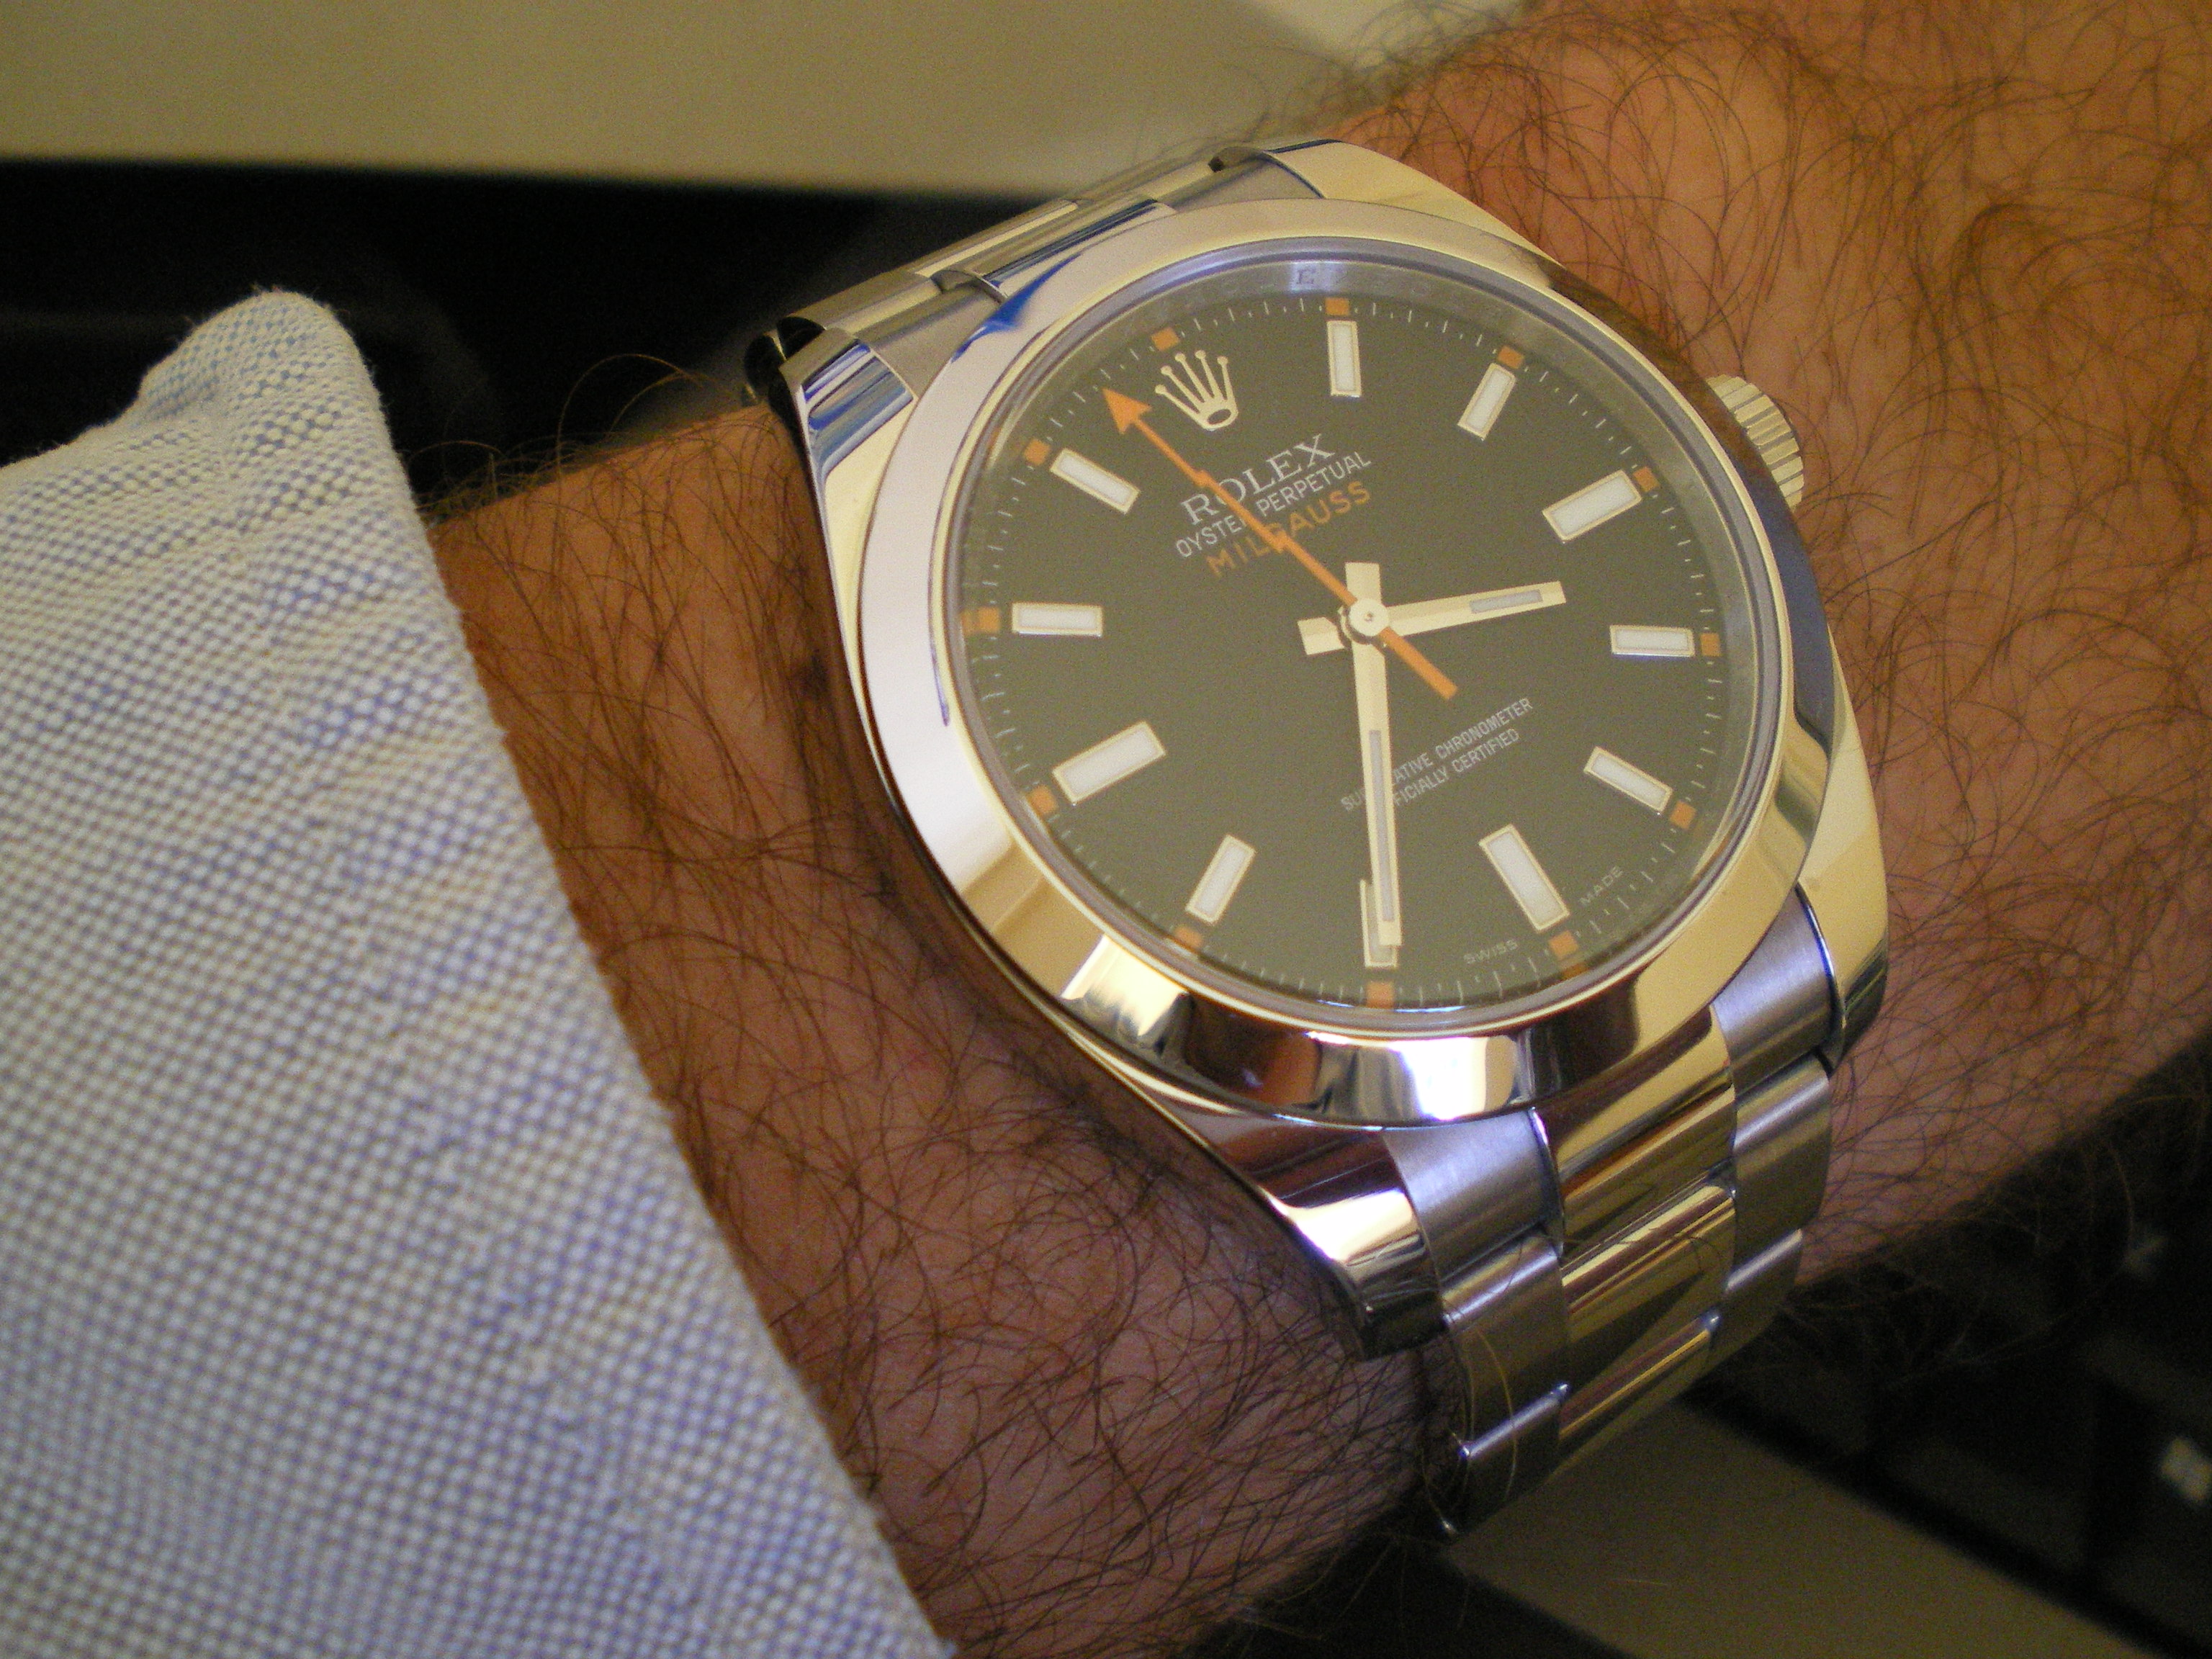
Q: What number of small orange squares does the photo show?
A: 12